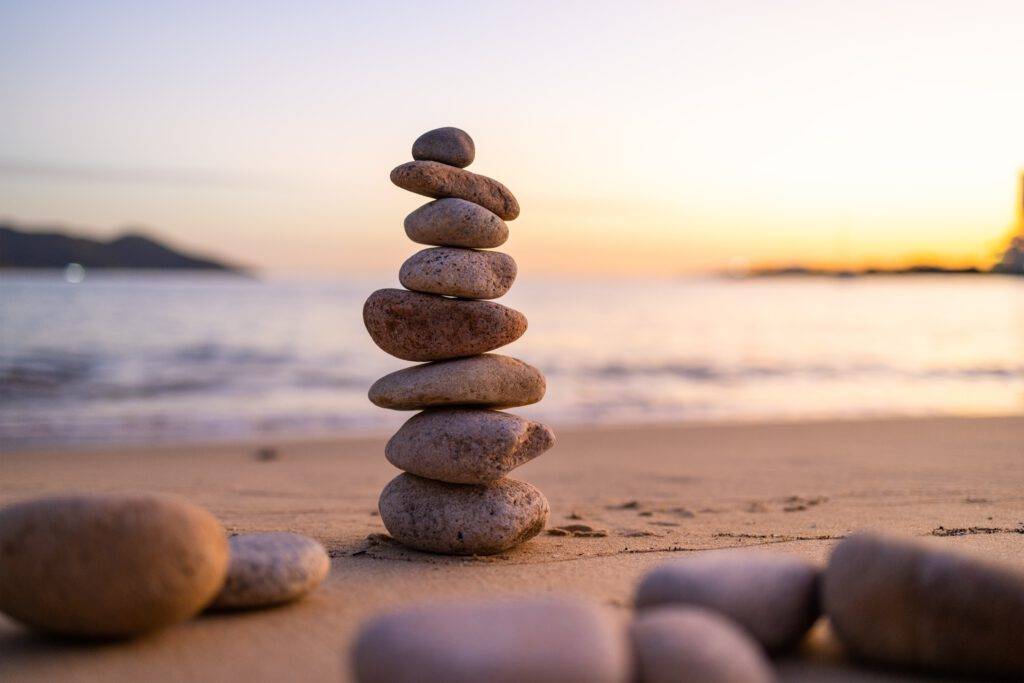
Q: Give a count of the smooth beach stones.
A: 14